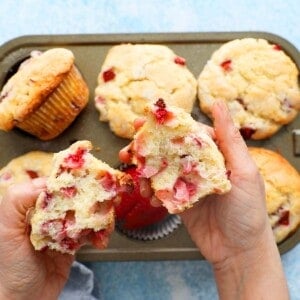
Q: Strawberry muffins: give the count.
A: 6